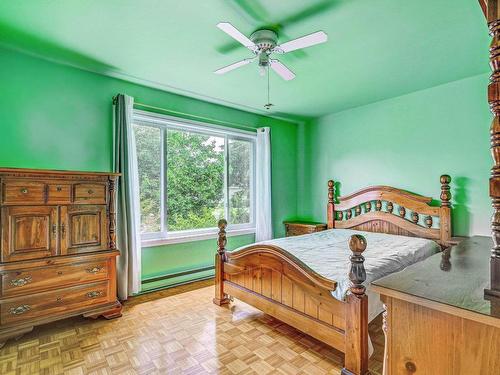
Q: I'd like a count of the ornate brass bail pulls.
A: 4